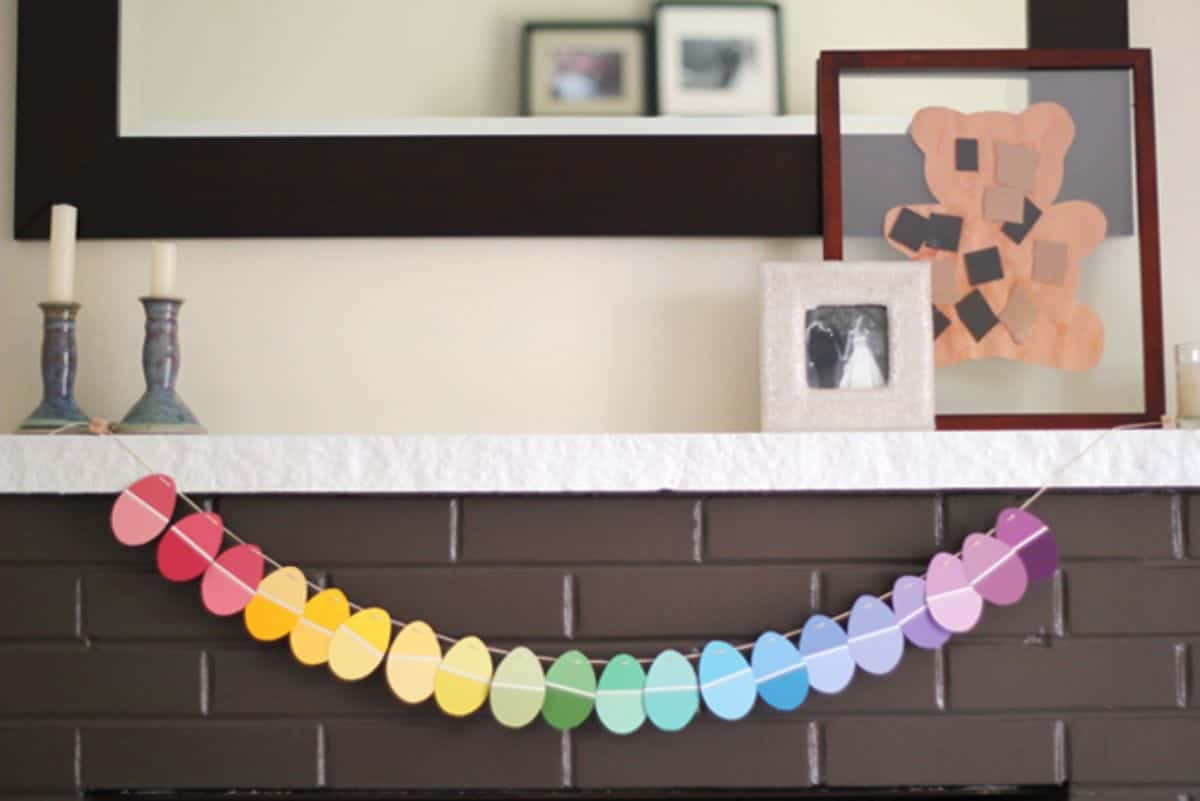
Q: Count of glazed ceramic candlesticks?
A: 2